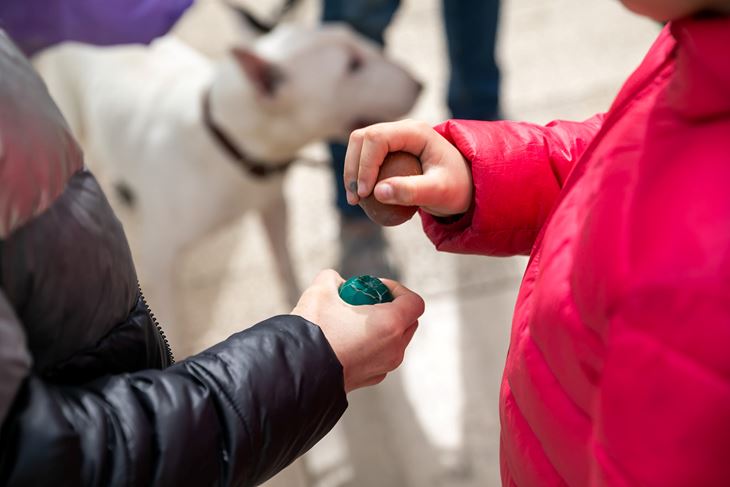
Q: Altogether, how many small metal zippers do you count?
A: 1